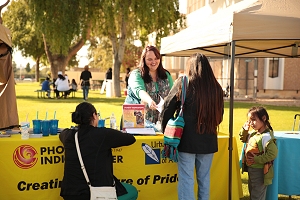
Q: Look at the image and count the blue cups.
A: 4